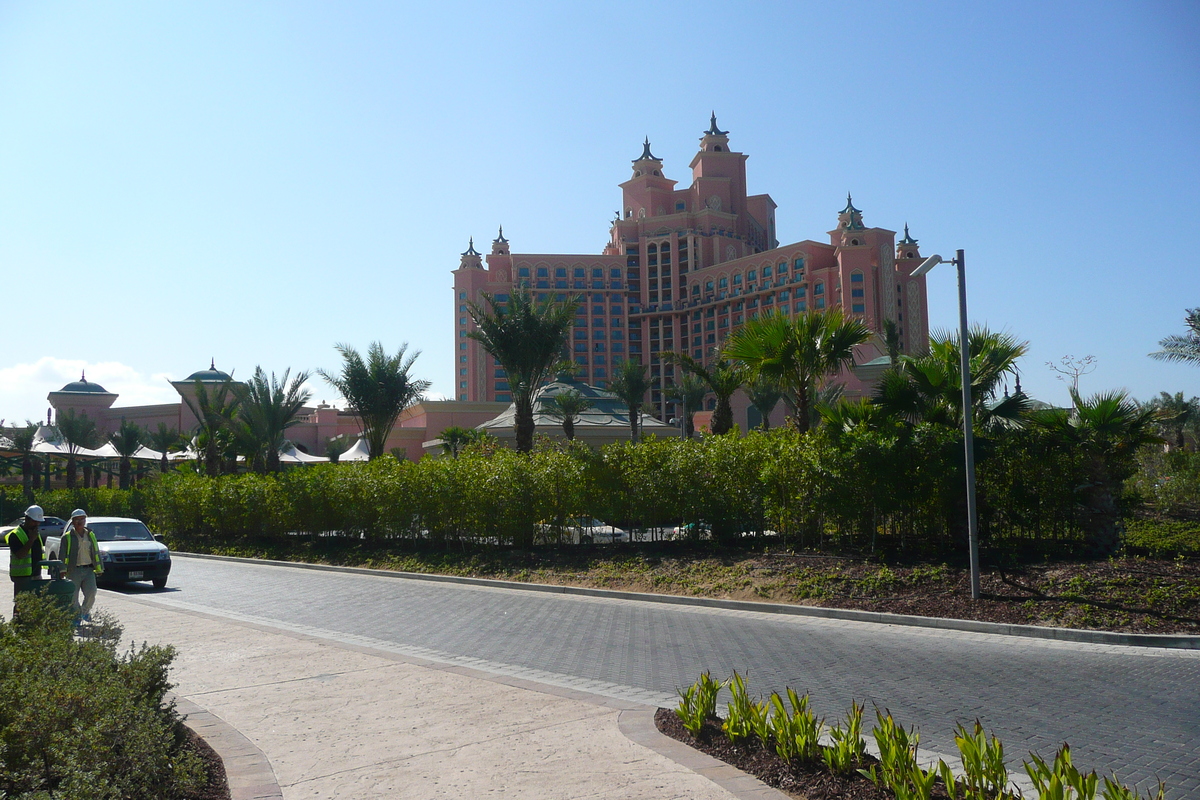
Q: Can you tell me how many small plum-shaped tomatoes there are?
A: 0